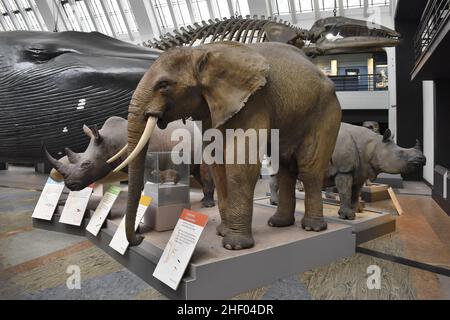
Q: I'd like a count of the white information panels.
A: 5